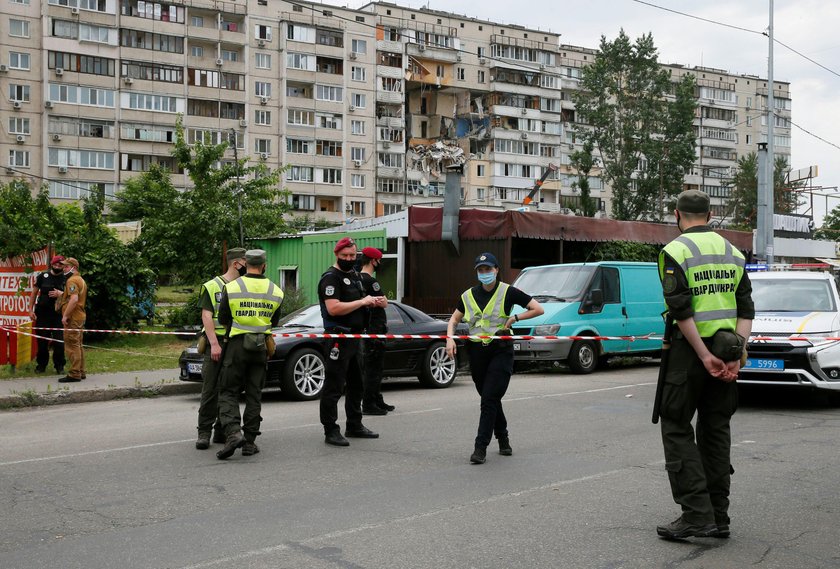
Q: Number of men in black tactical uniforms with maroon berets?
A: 3